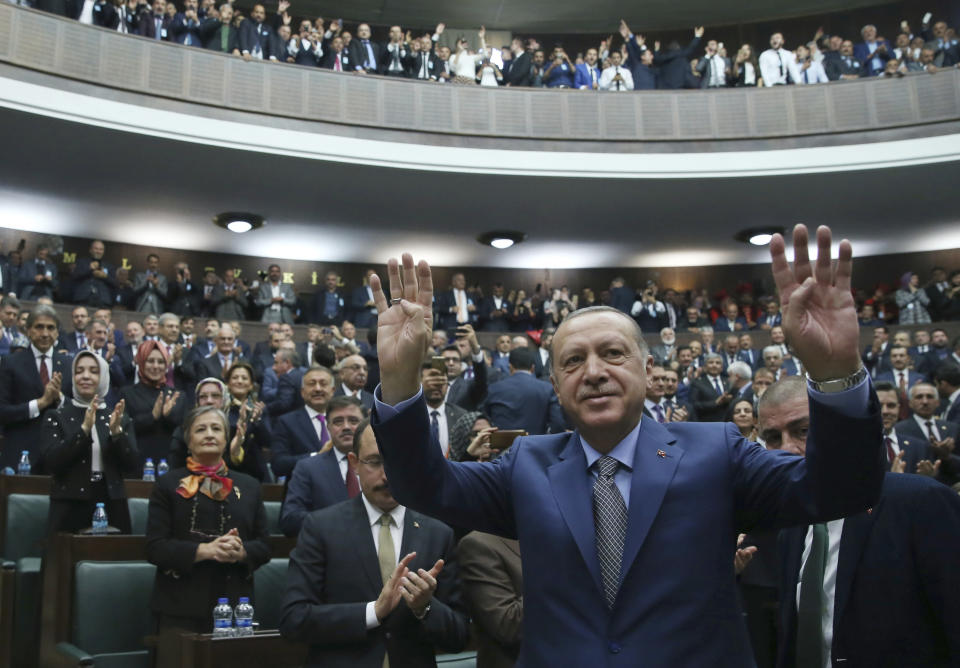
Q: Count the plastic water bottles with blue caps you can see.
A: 6